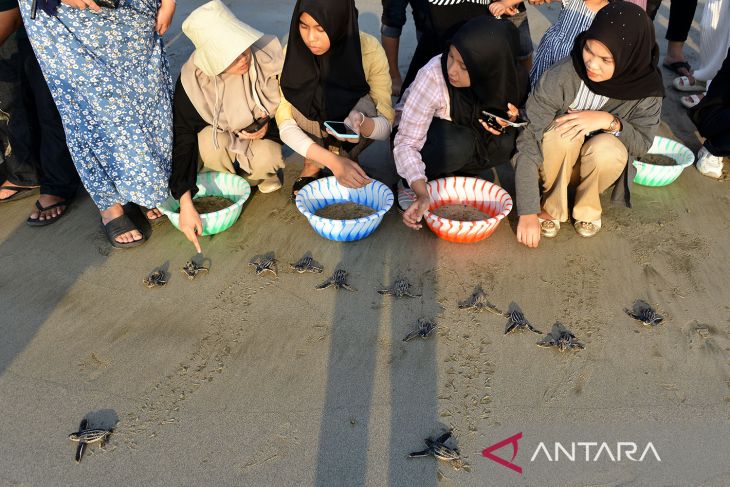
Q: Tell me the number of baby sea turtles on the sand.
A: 13